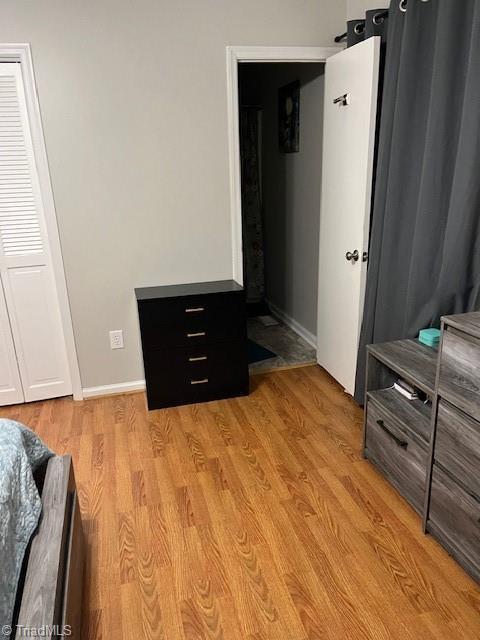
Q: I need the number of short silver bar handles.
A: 4